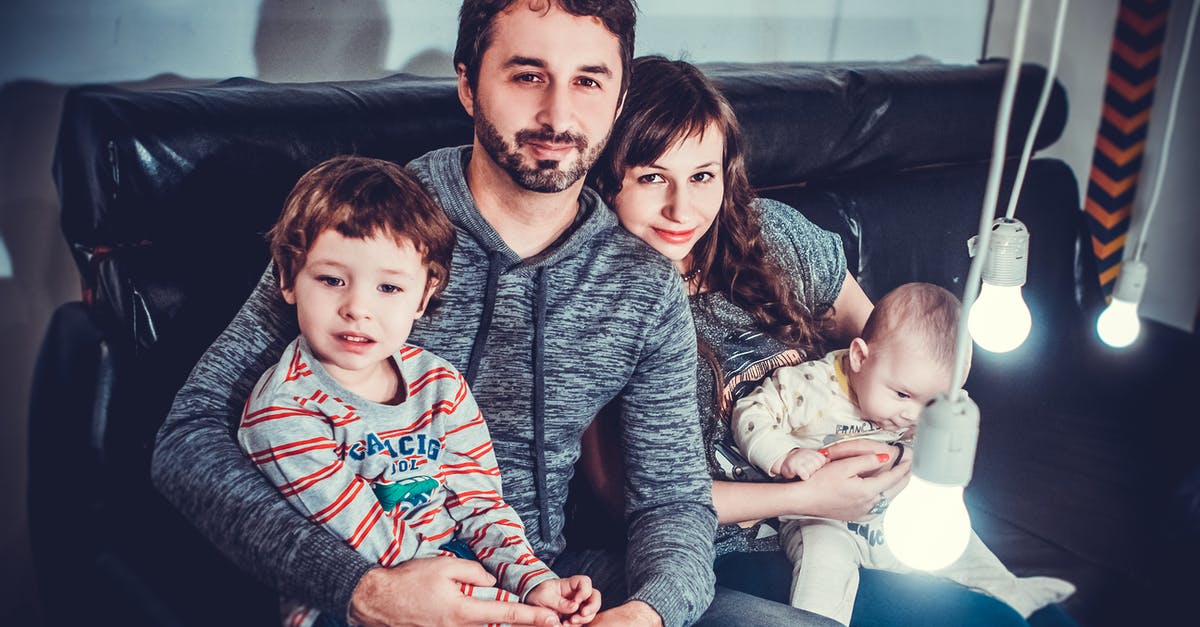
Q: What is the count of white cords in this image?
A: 3